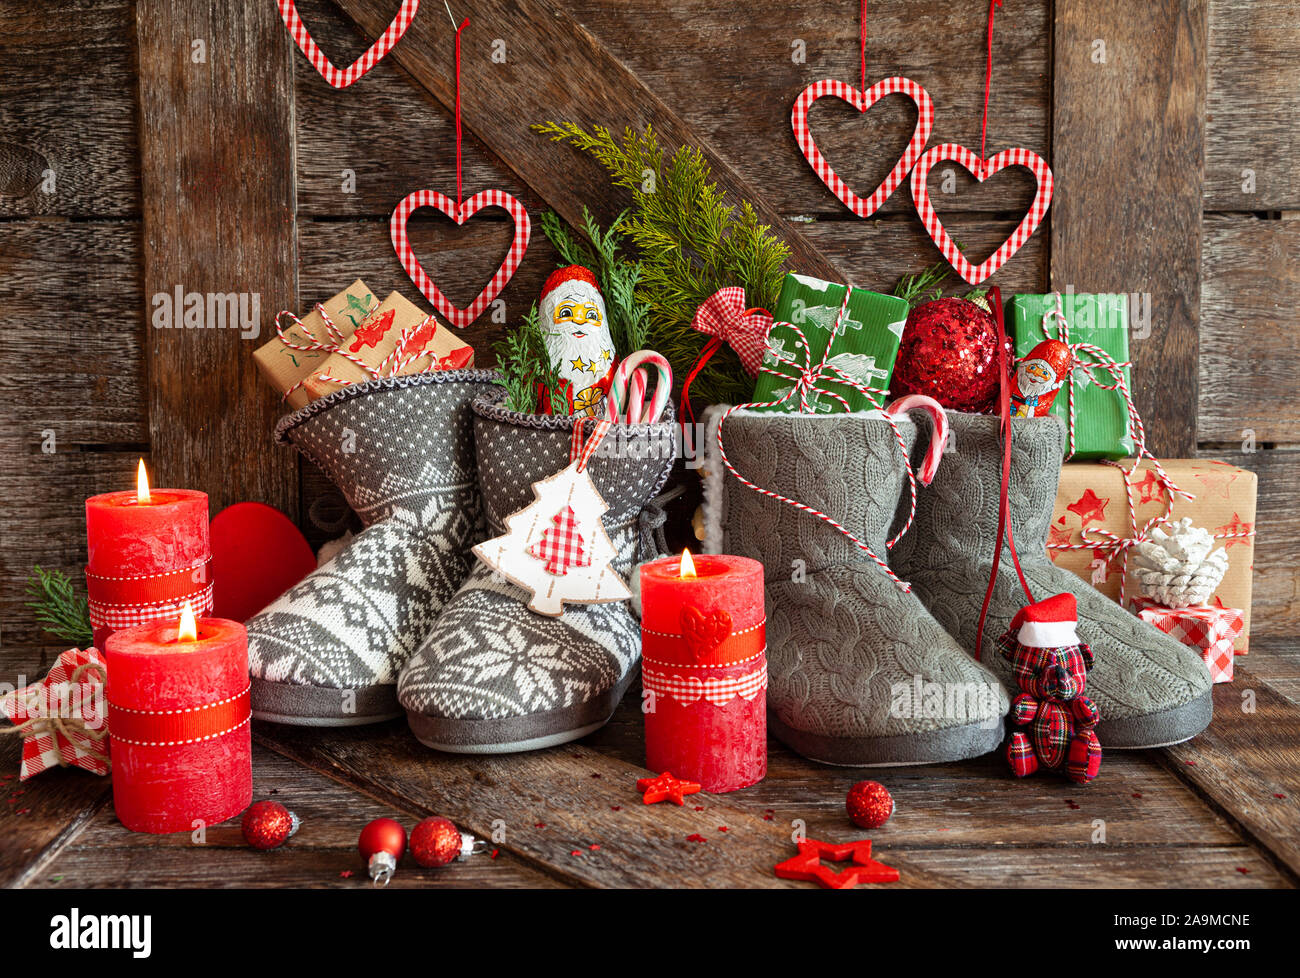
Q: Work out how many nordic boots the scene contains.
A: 2